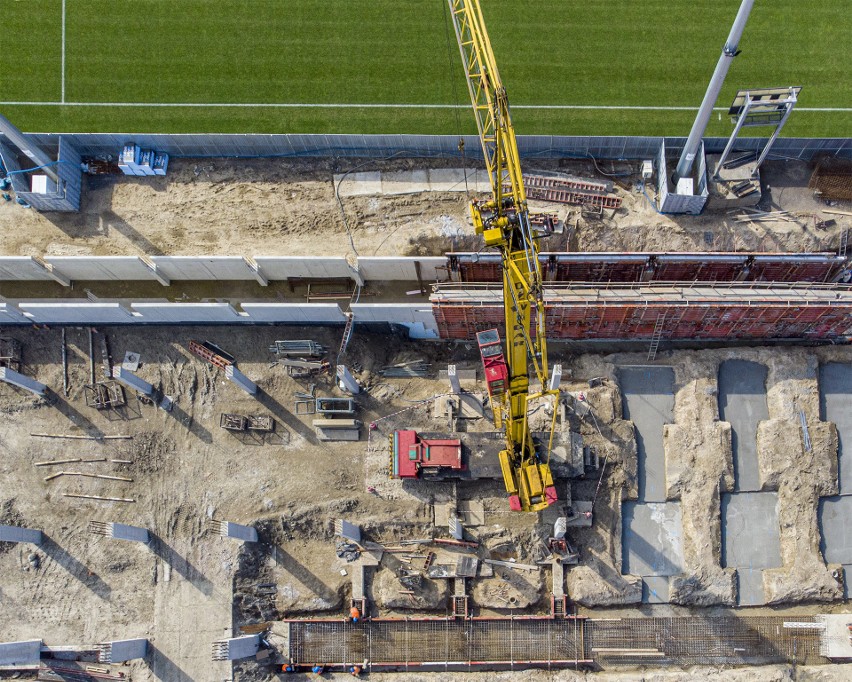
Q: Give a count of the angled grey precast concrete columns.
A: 15